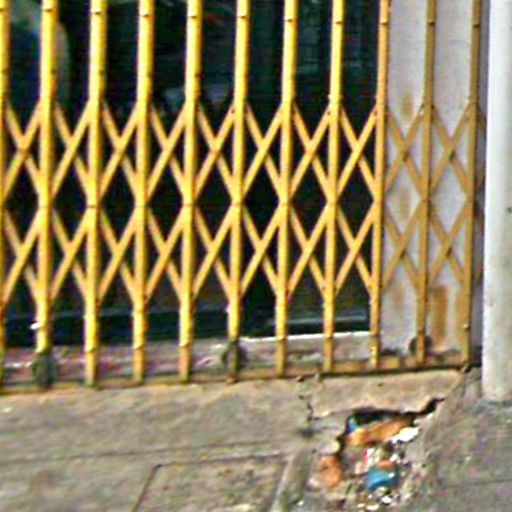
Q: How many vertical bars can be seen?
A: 11